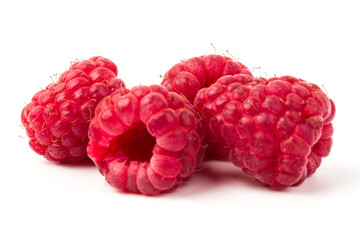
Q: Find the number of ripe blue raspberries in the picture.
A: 0